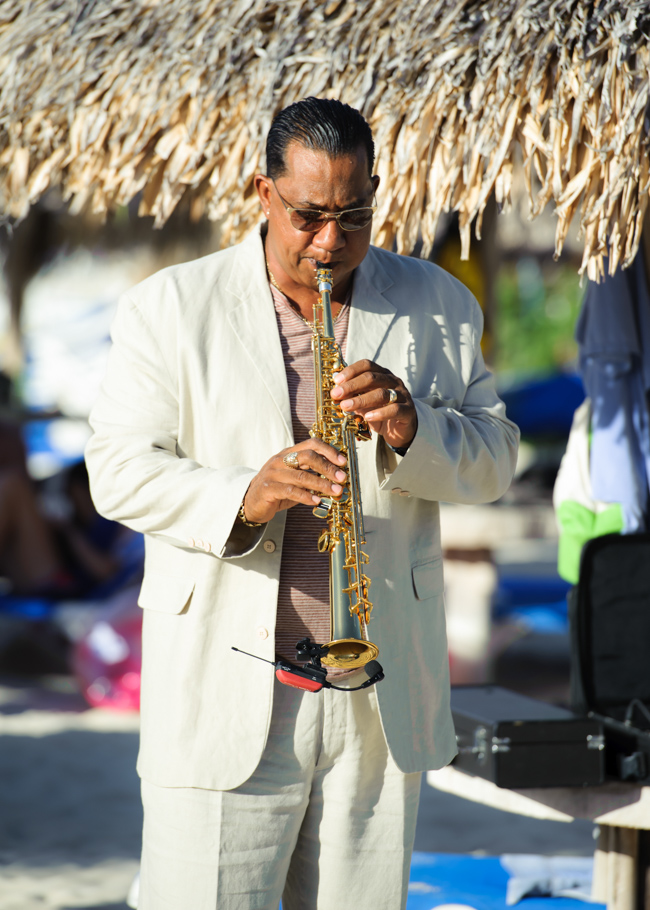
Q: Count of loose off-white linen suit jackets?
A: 1